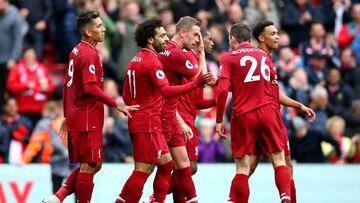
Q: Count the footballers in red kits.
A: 6